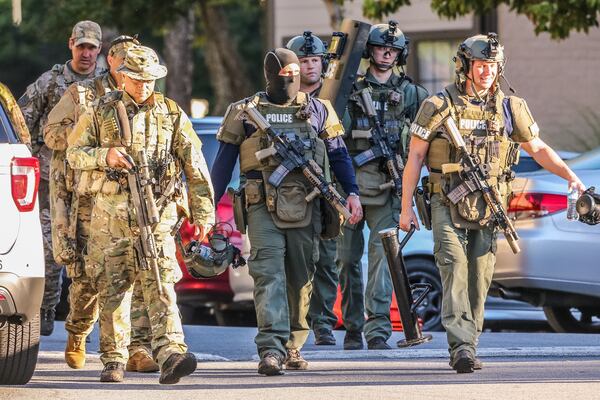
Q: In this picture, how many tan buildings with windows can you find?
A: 1